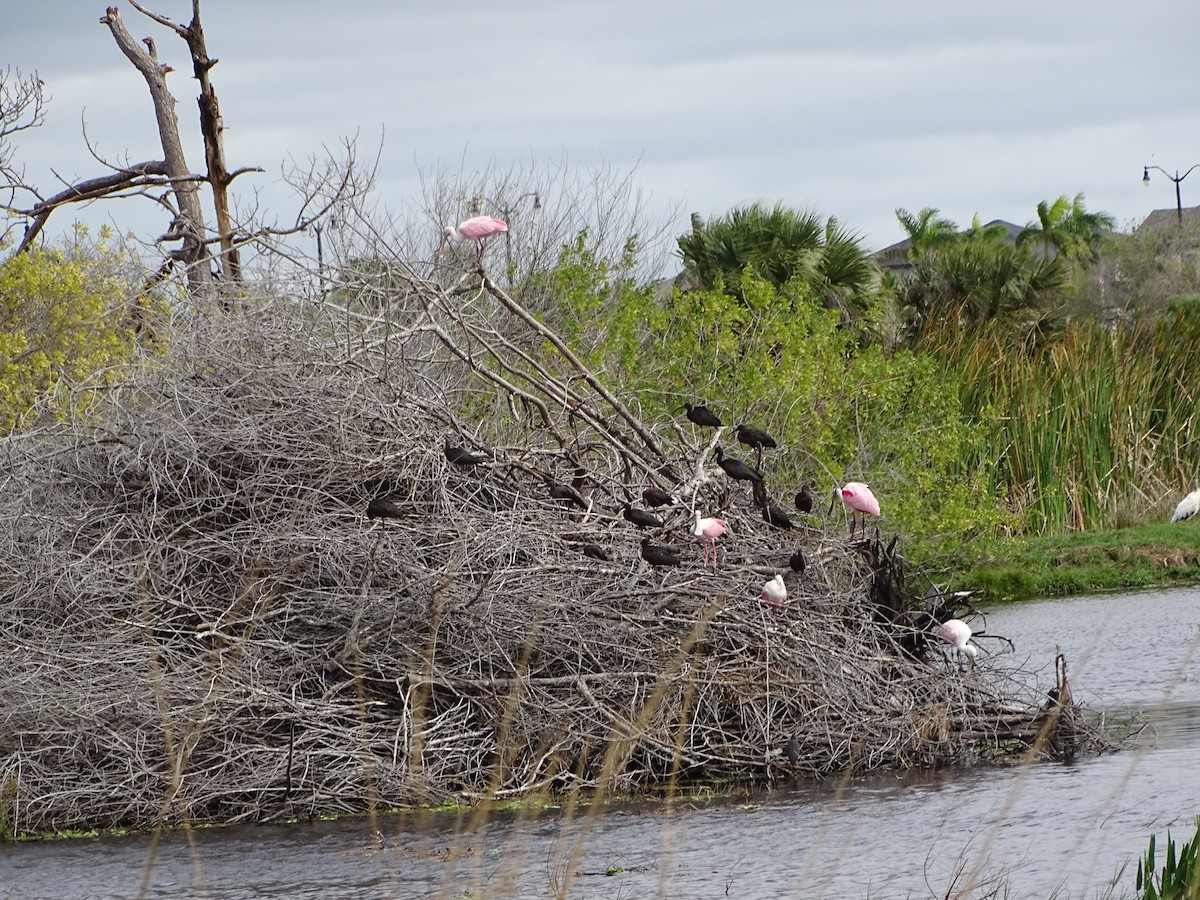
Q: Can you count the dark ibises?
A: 13